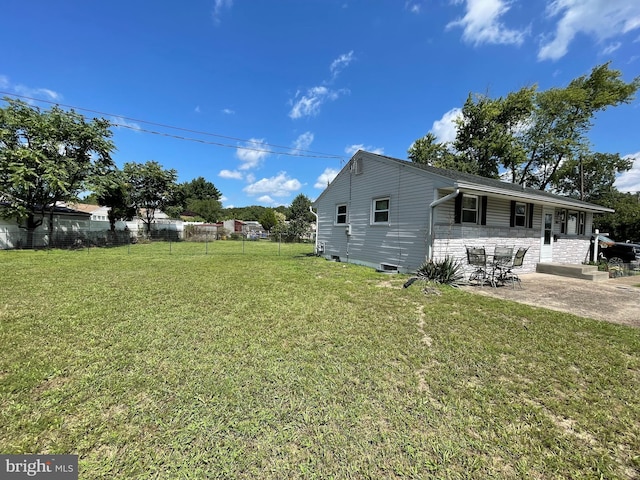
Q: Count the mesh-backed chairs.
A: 3